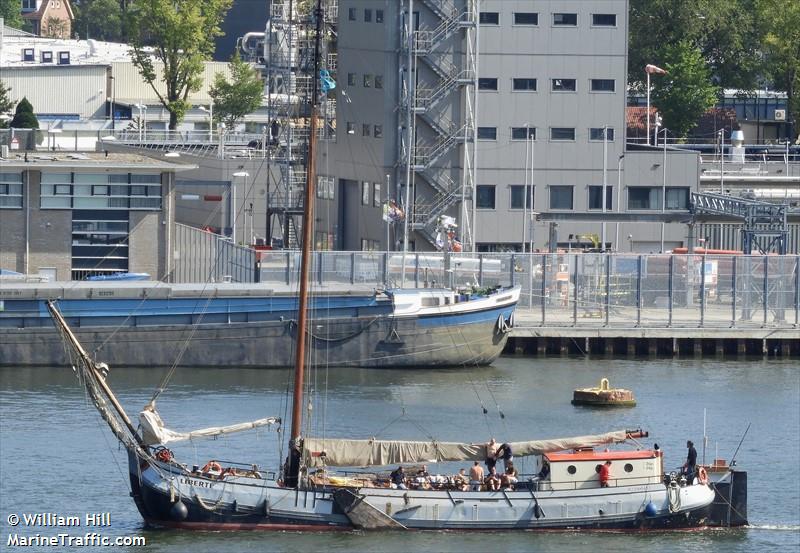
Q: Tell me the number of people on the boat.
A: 11